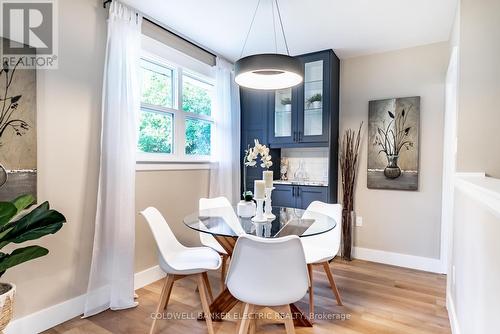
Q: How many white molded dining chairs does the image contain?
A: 4